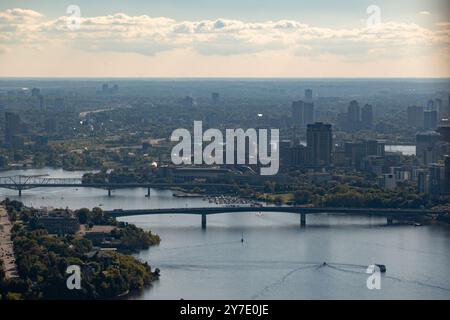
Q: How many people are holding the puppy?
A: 0